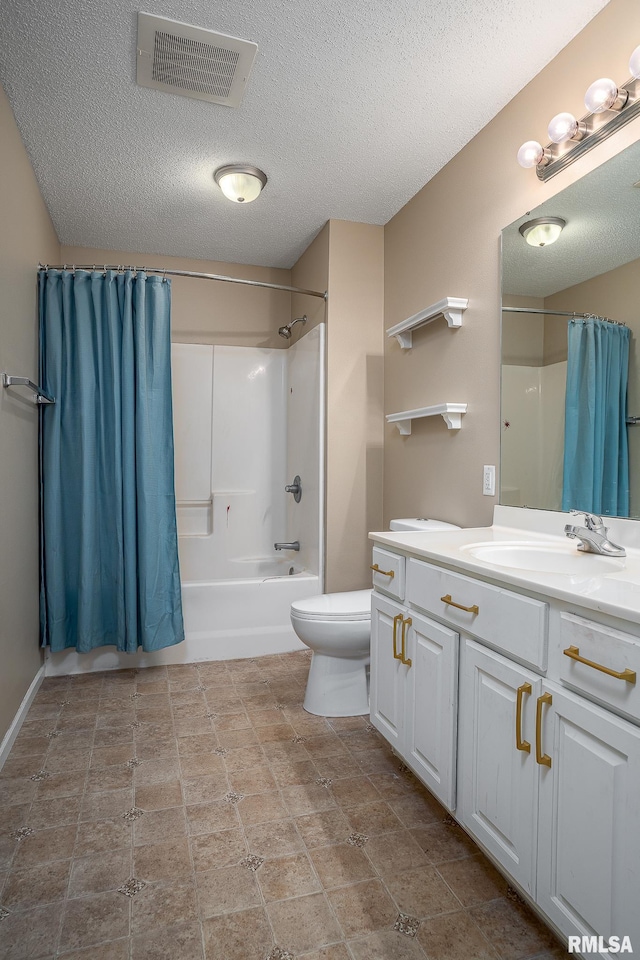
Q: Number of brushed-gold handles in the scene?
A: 7